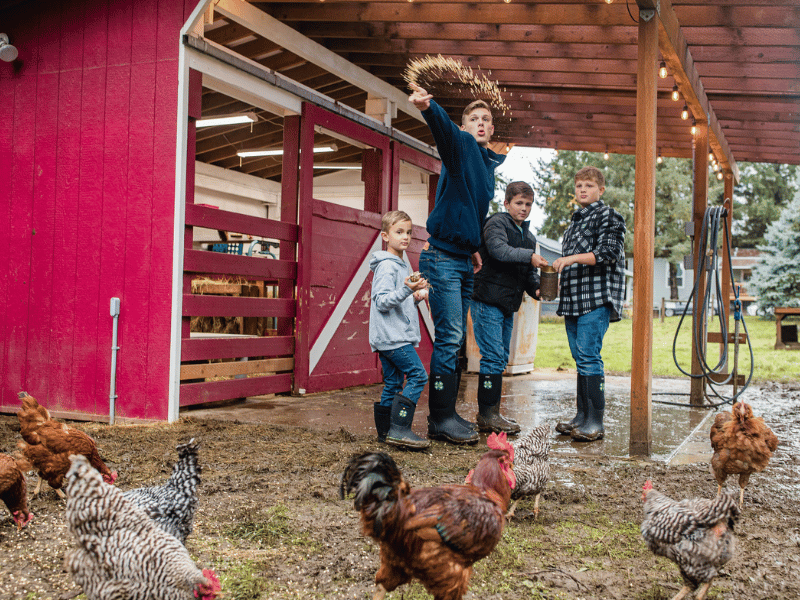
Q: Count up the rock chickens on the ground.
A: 4